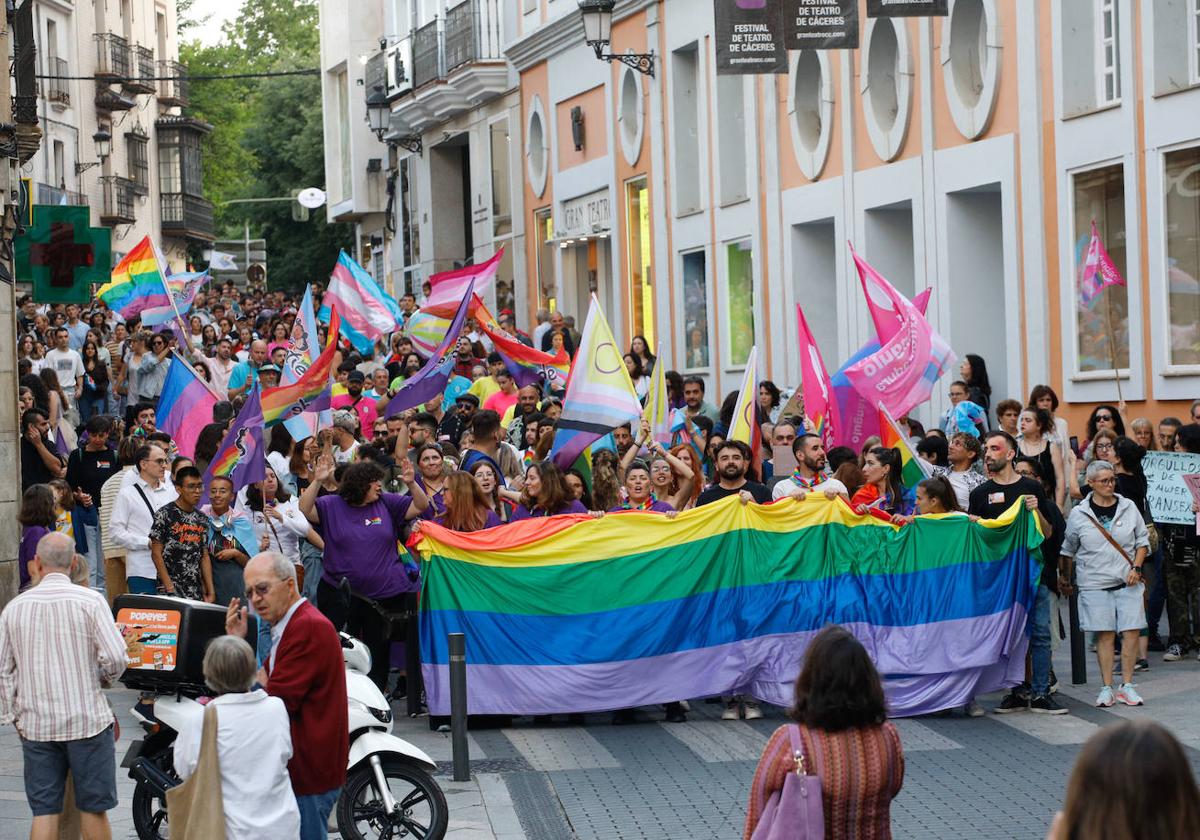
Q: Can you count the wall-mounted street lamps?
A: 3